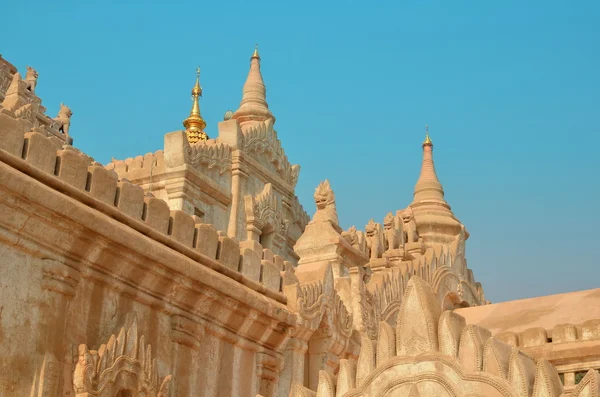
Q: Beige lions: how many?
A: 7